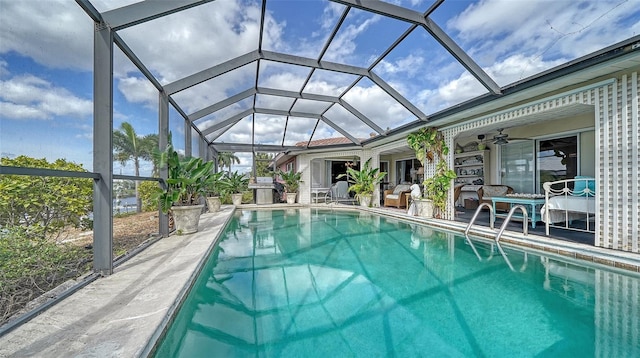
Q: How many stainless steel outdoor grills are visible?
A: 1